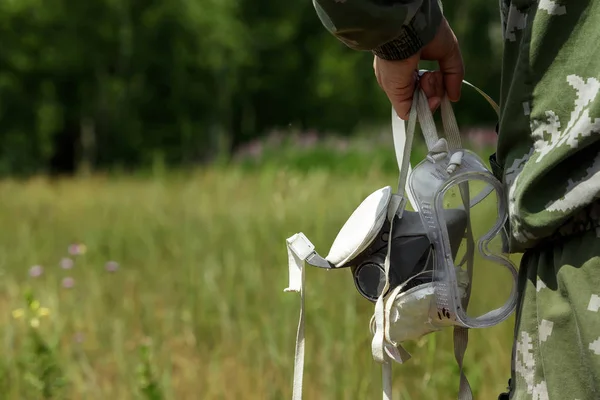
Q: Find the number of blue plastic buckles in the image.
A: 0